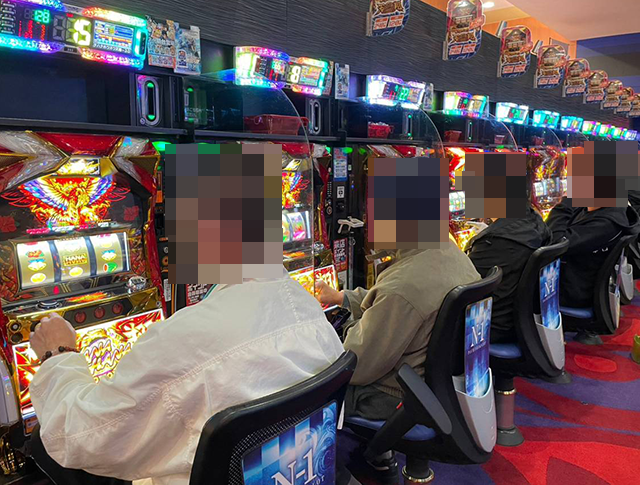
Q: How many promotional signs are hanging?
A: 9